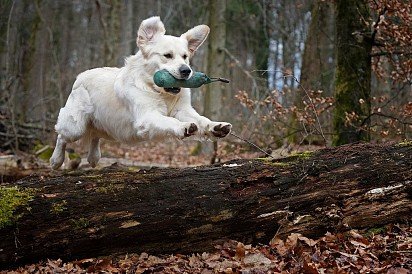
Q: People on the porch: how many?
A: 0